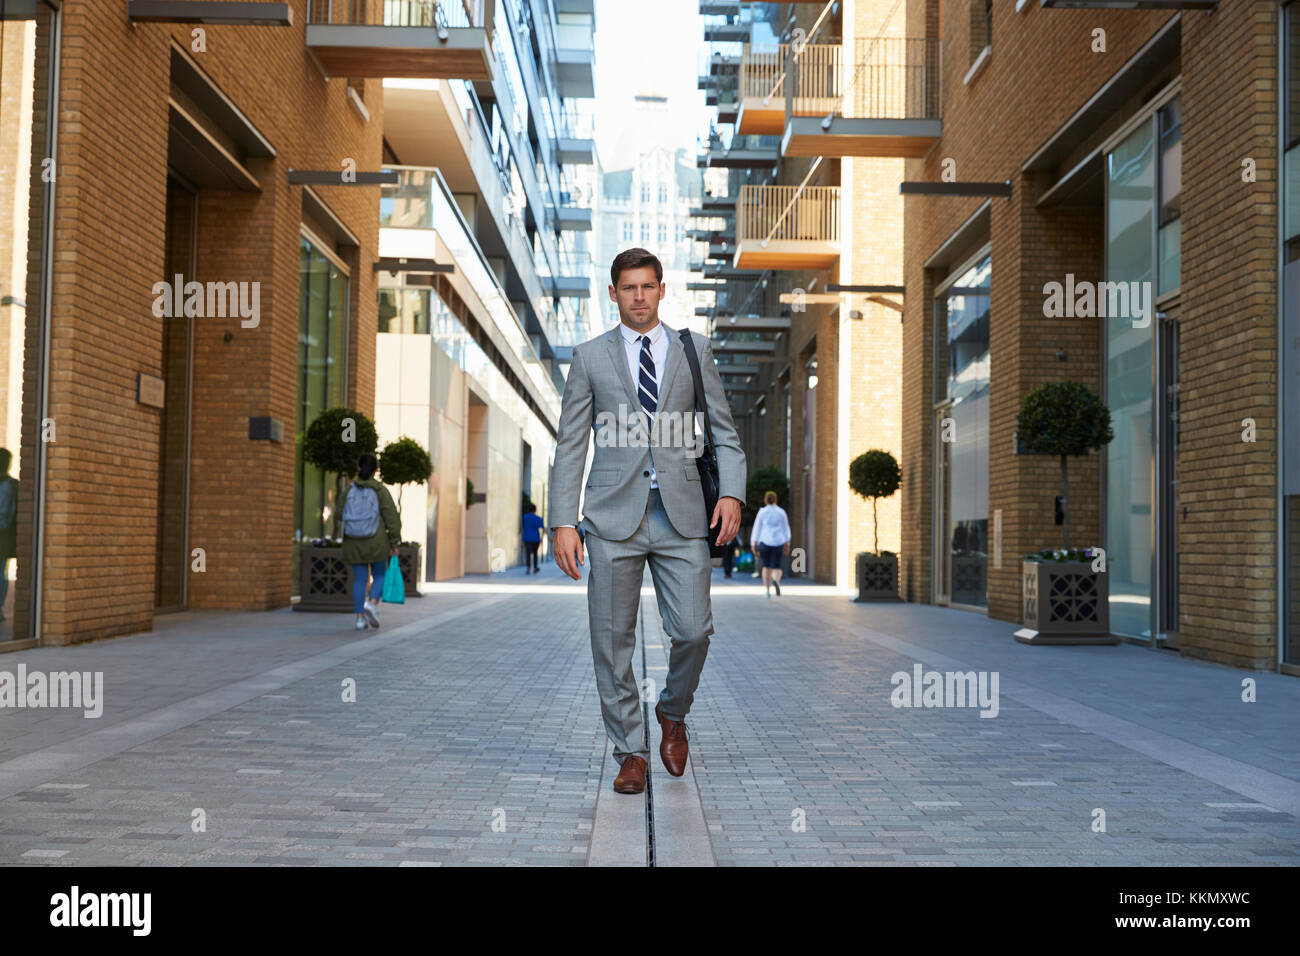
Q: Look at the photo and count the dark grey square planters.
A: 4